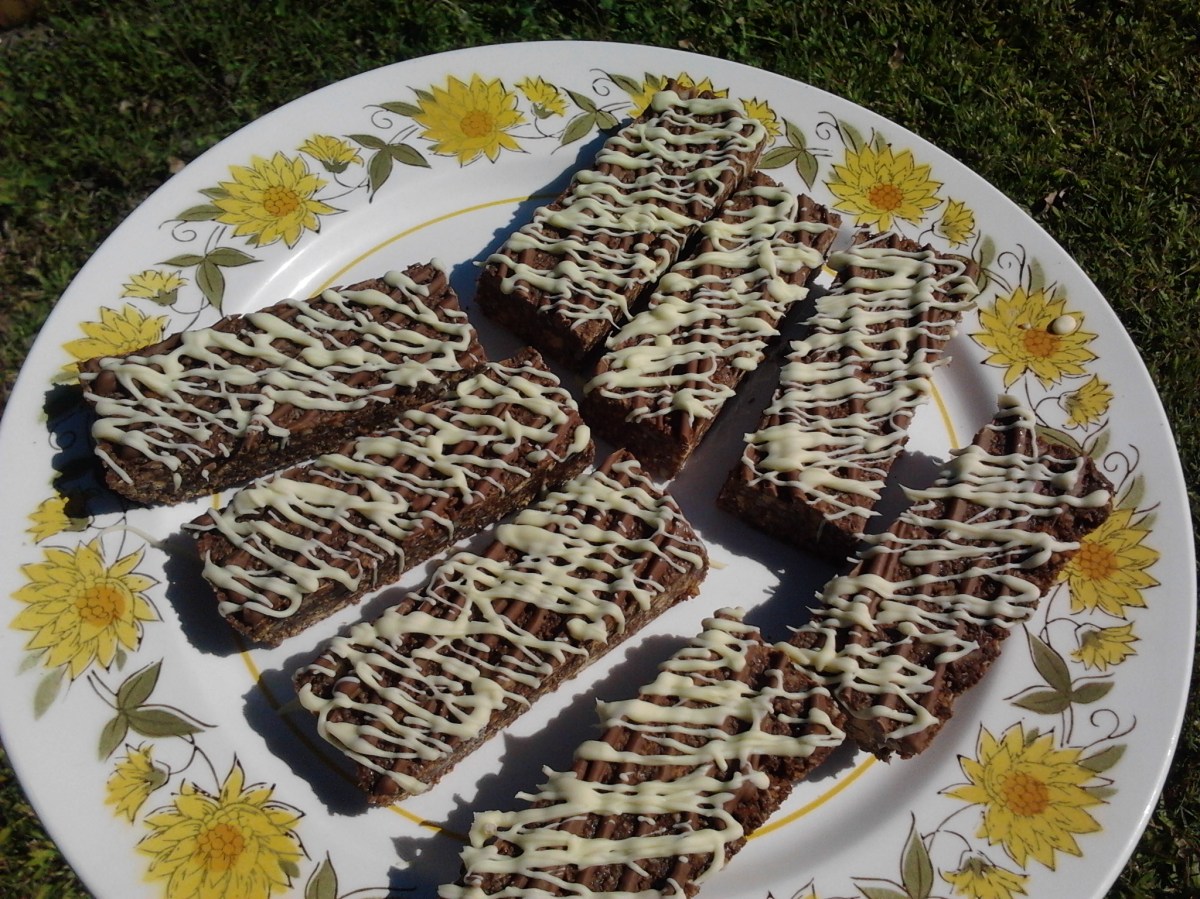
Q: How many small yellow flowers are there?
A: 10